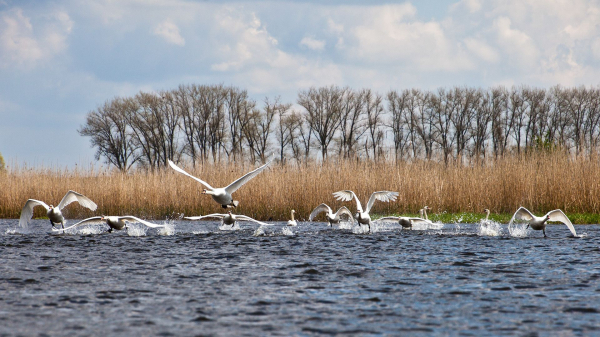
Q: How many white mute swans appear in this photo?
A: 12